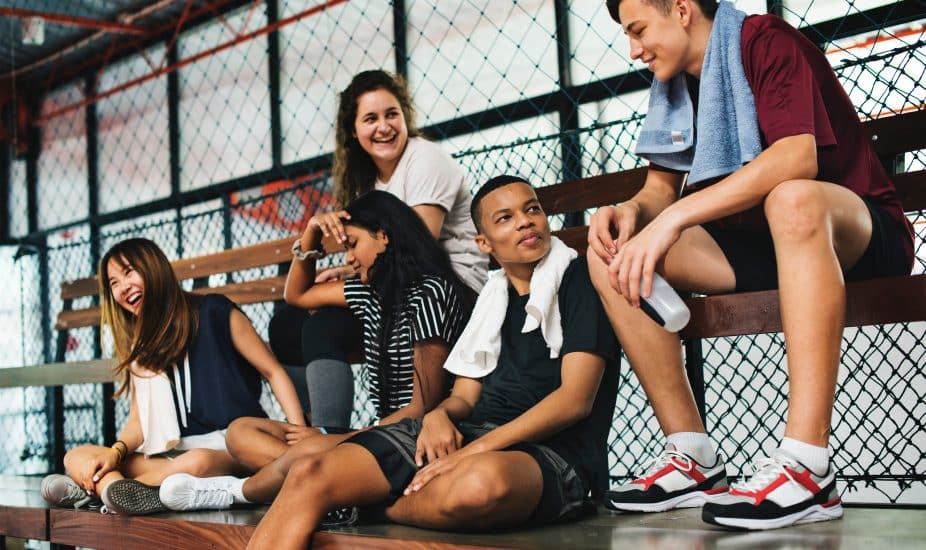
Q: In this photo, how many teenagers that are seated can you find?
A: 5